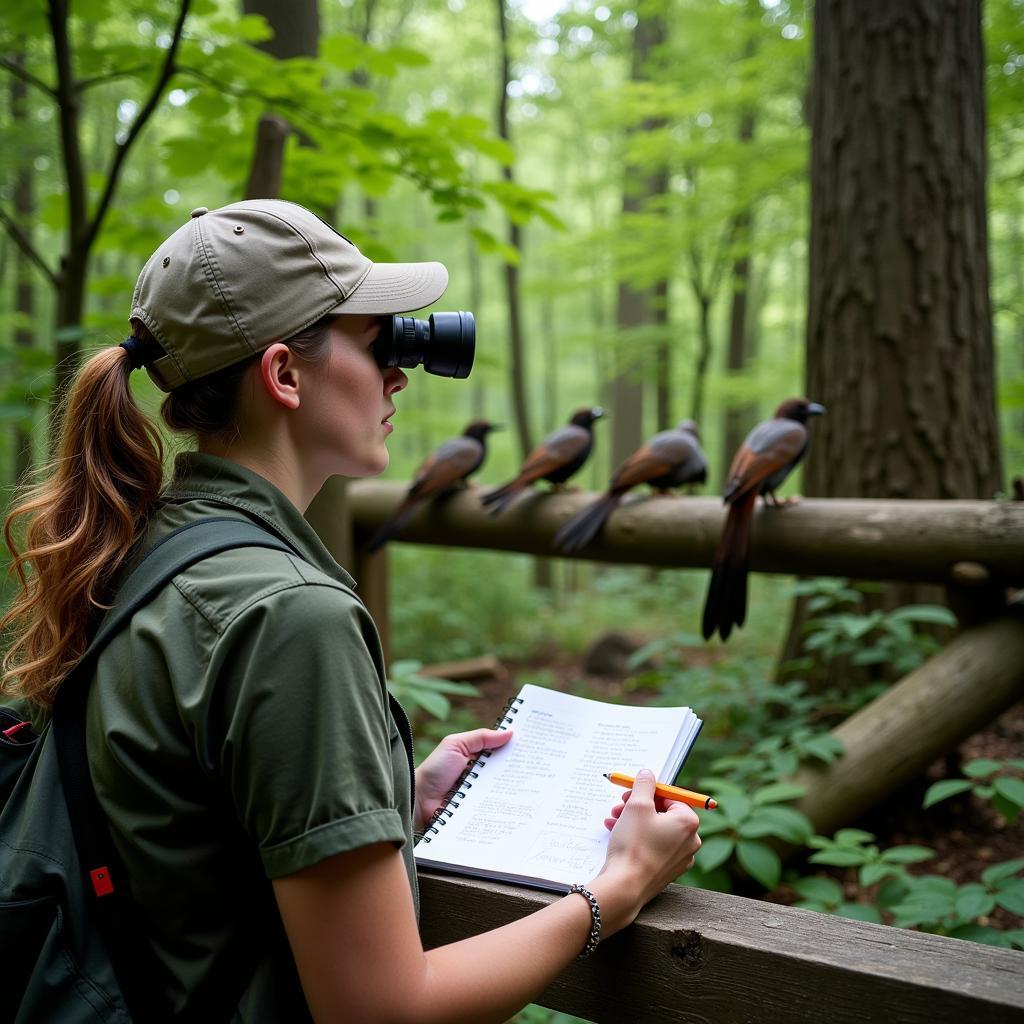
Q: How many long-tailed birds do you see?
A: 4